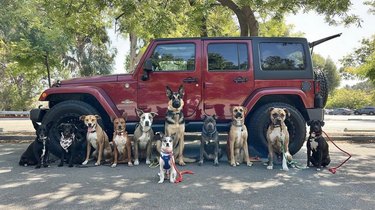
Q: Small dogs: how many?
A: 1